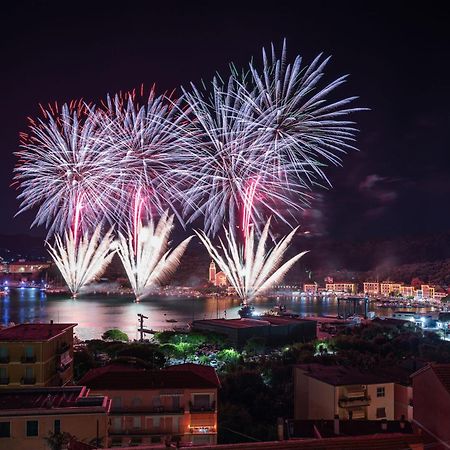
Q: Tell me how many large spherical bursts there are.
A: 4